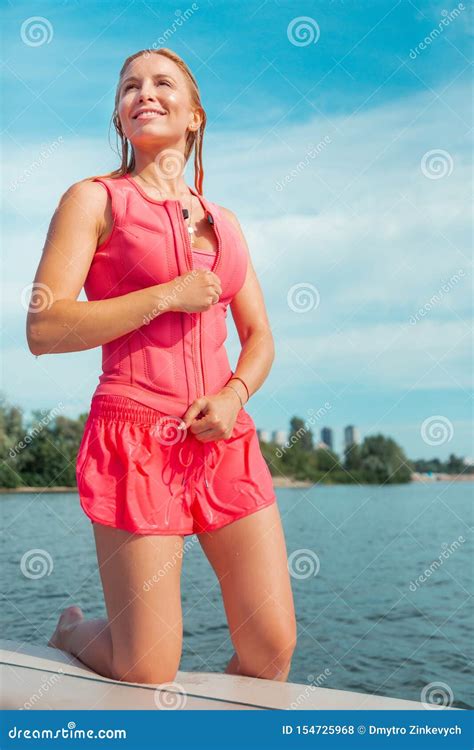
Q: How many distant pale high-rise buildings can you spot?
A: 4